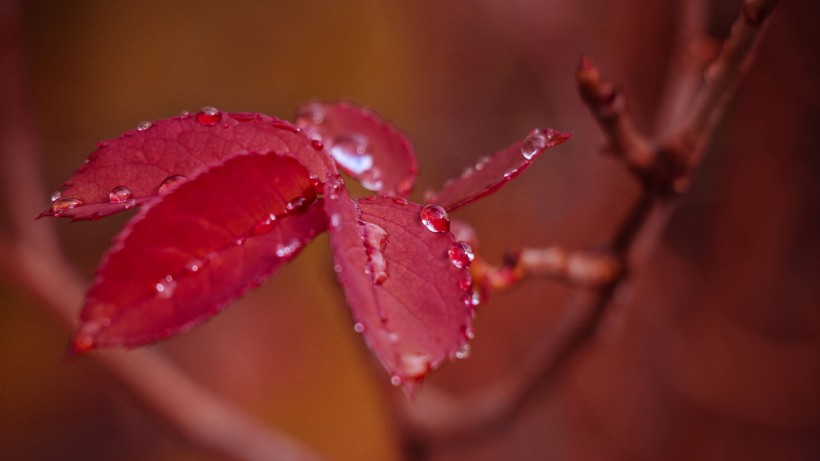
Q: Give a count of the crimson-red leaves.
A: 5